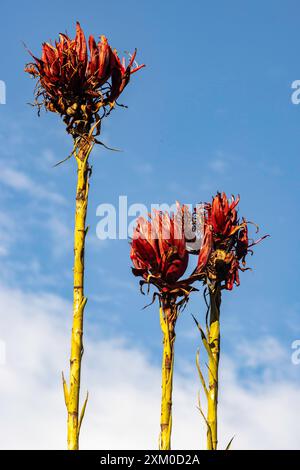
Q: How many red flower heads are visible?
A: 3